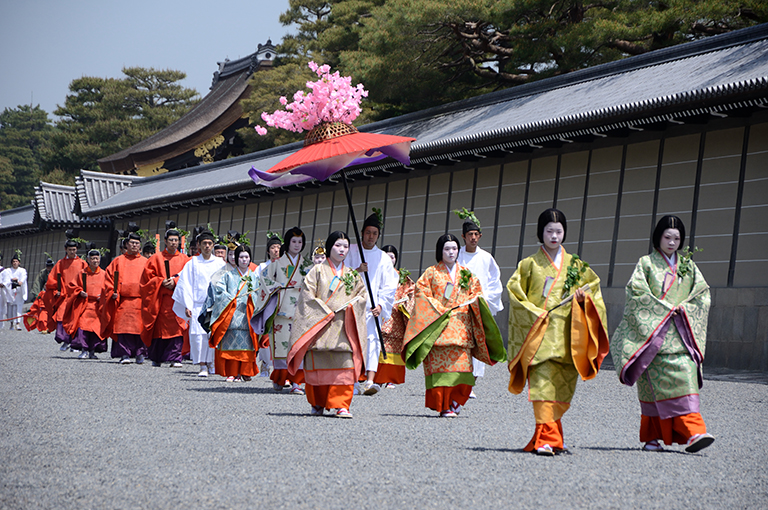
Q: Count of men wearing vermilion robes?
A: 4